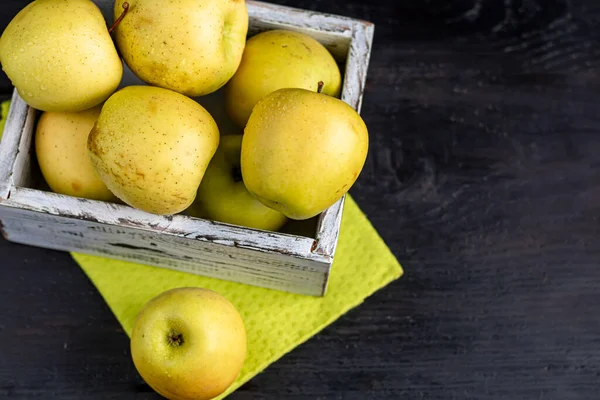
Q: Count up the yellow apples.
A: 8